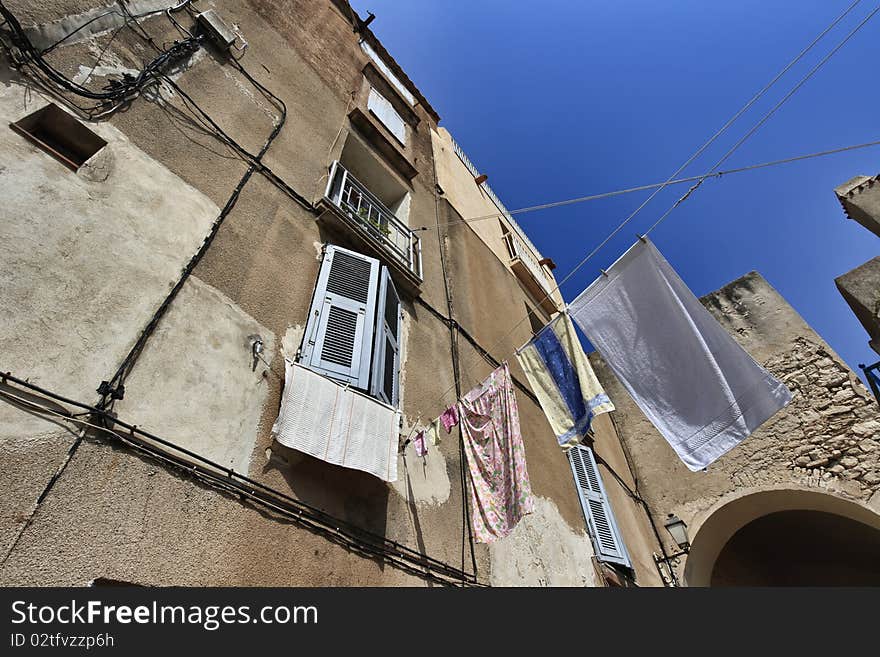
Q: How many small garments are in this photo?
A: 3